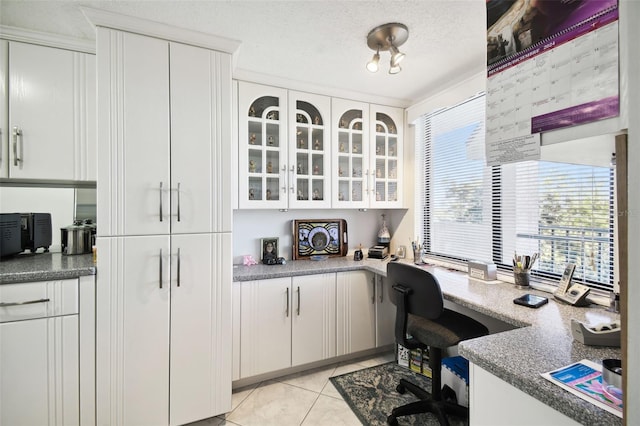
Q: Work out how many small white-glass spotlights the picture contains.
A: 3